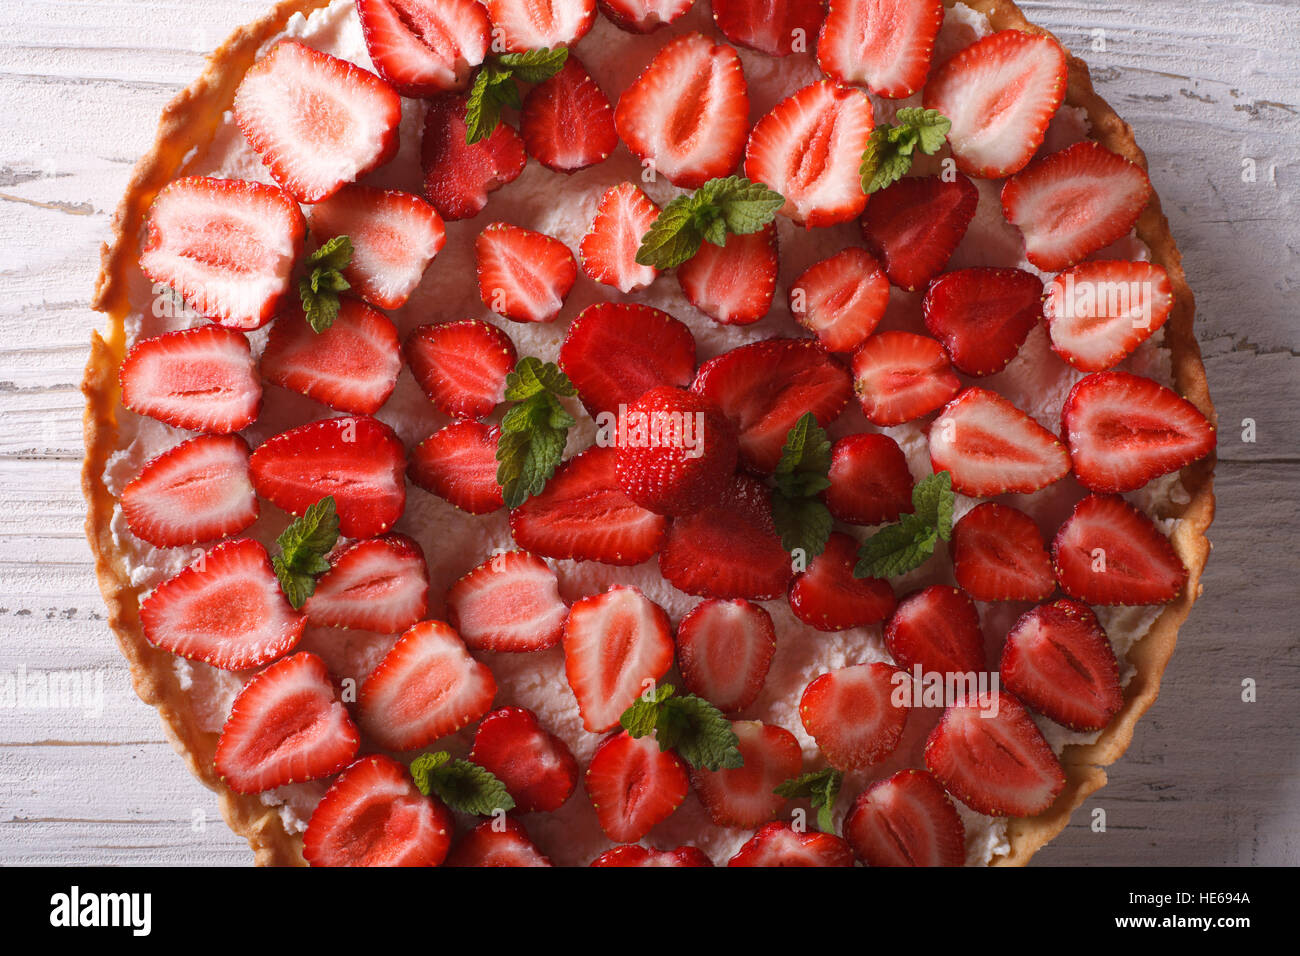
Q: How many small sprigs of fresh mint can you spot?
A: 11